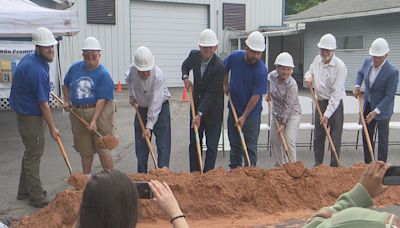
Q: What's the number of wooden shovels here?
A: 8